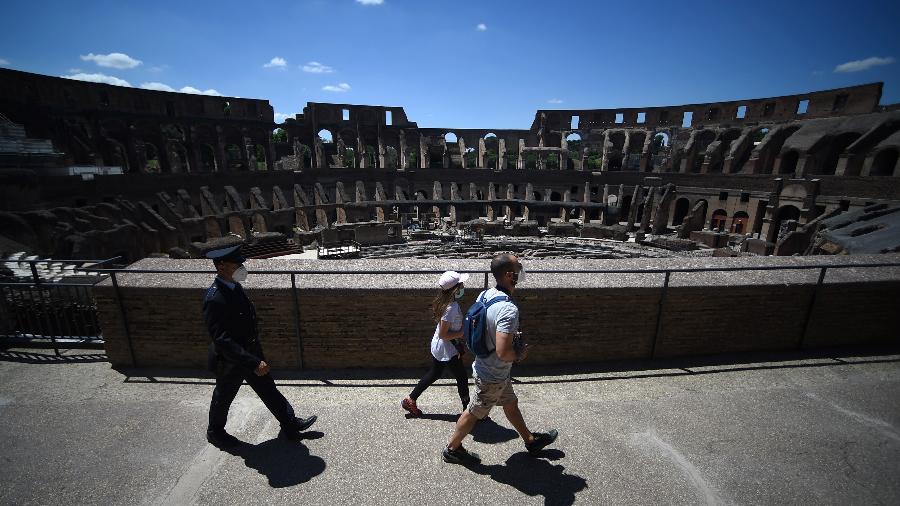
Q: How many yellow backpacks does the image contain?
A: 0